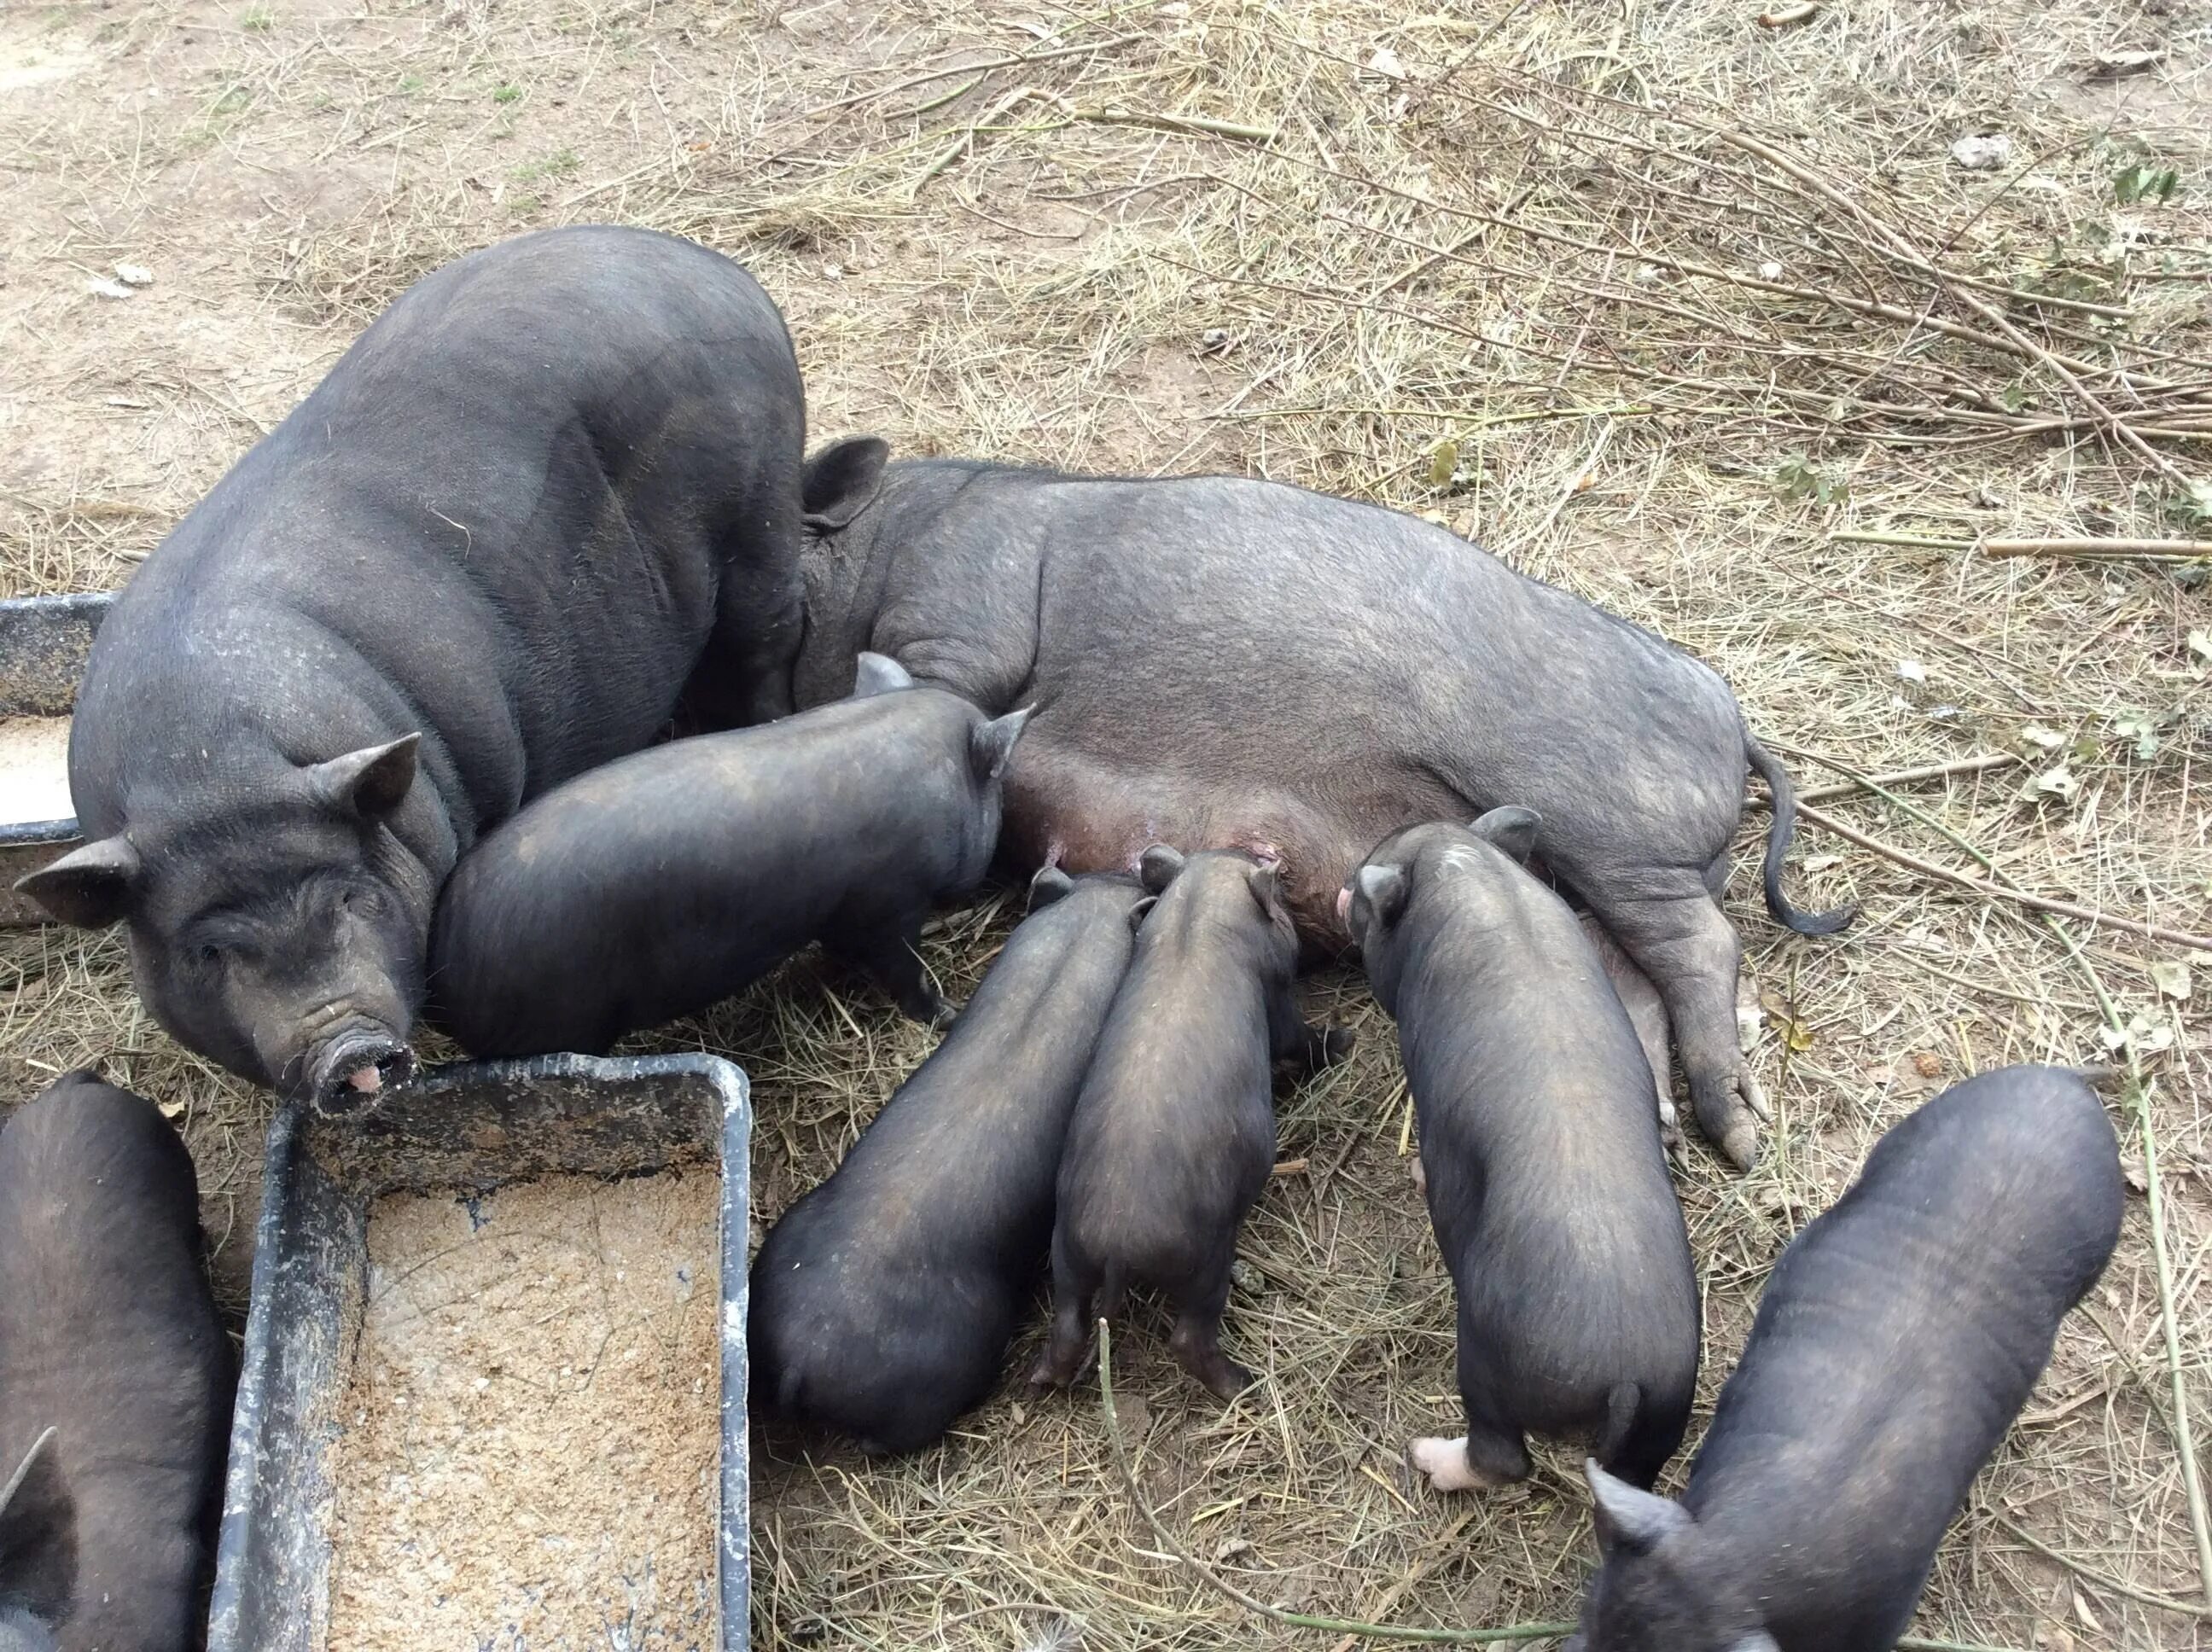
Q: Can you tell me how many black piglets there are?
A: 6